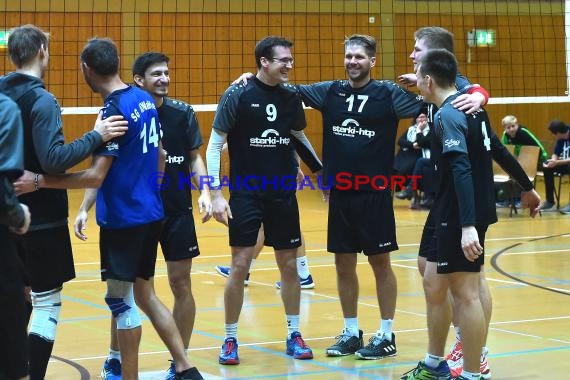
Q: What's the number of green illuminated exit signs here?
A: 2